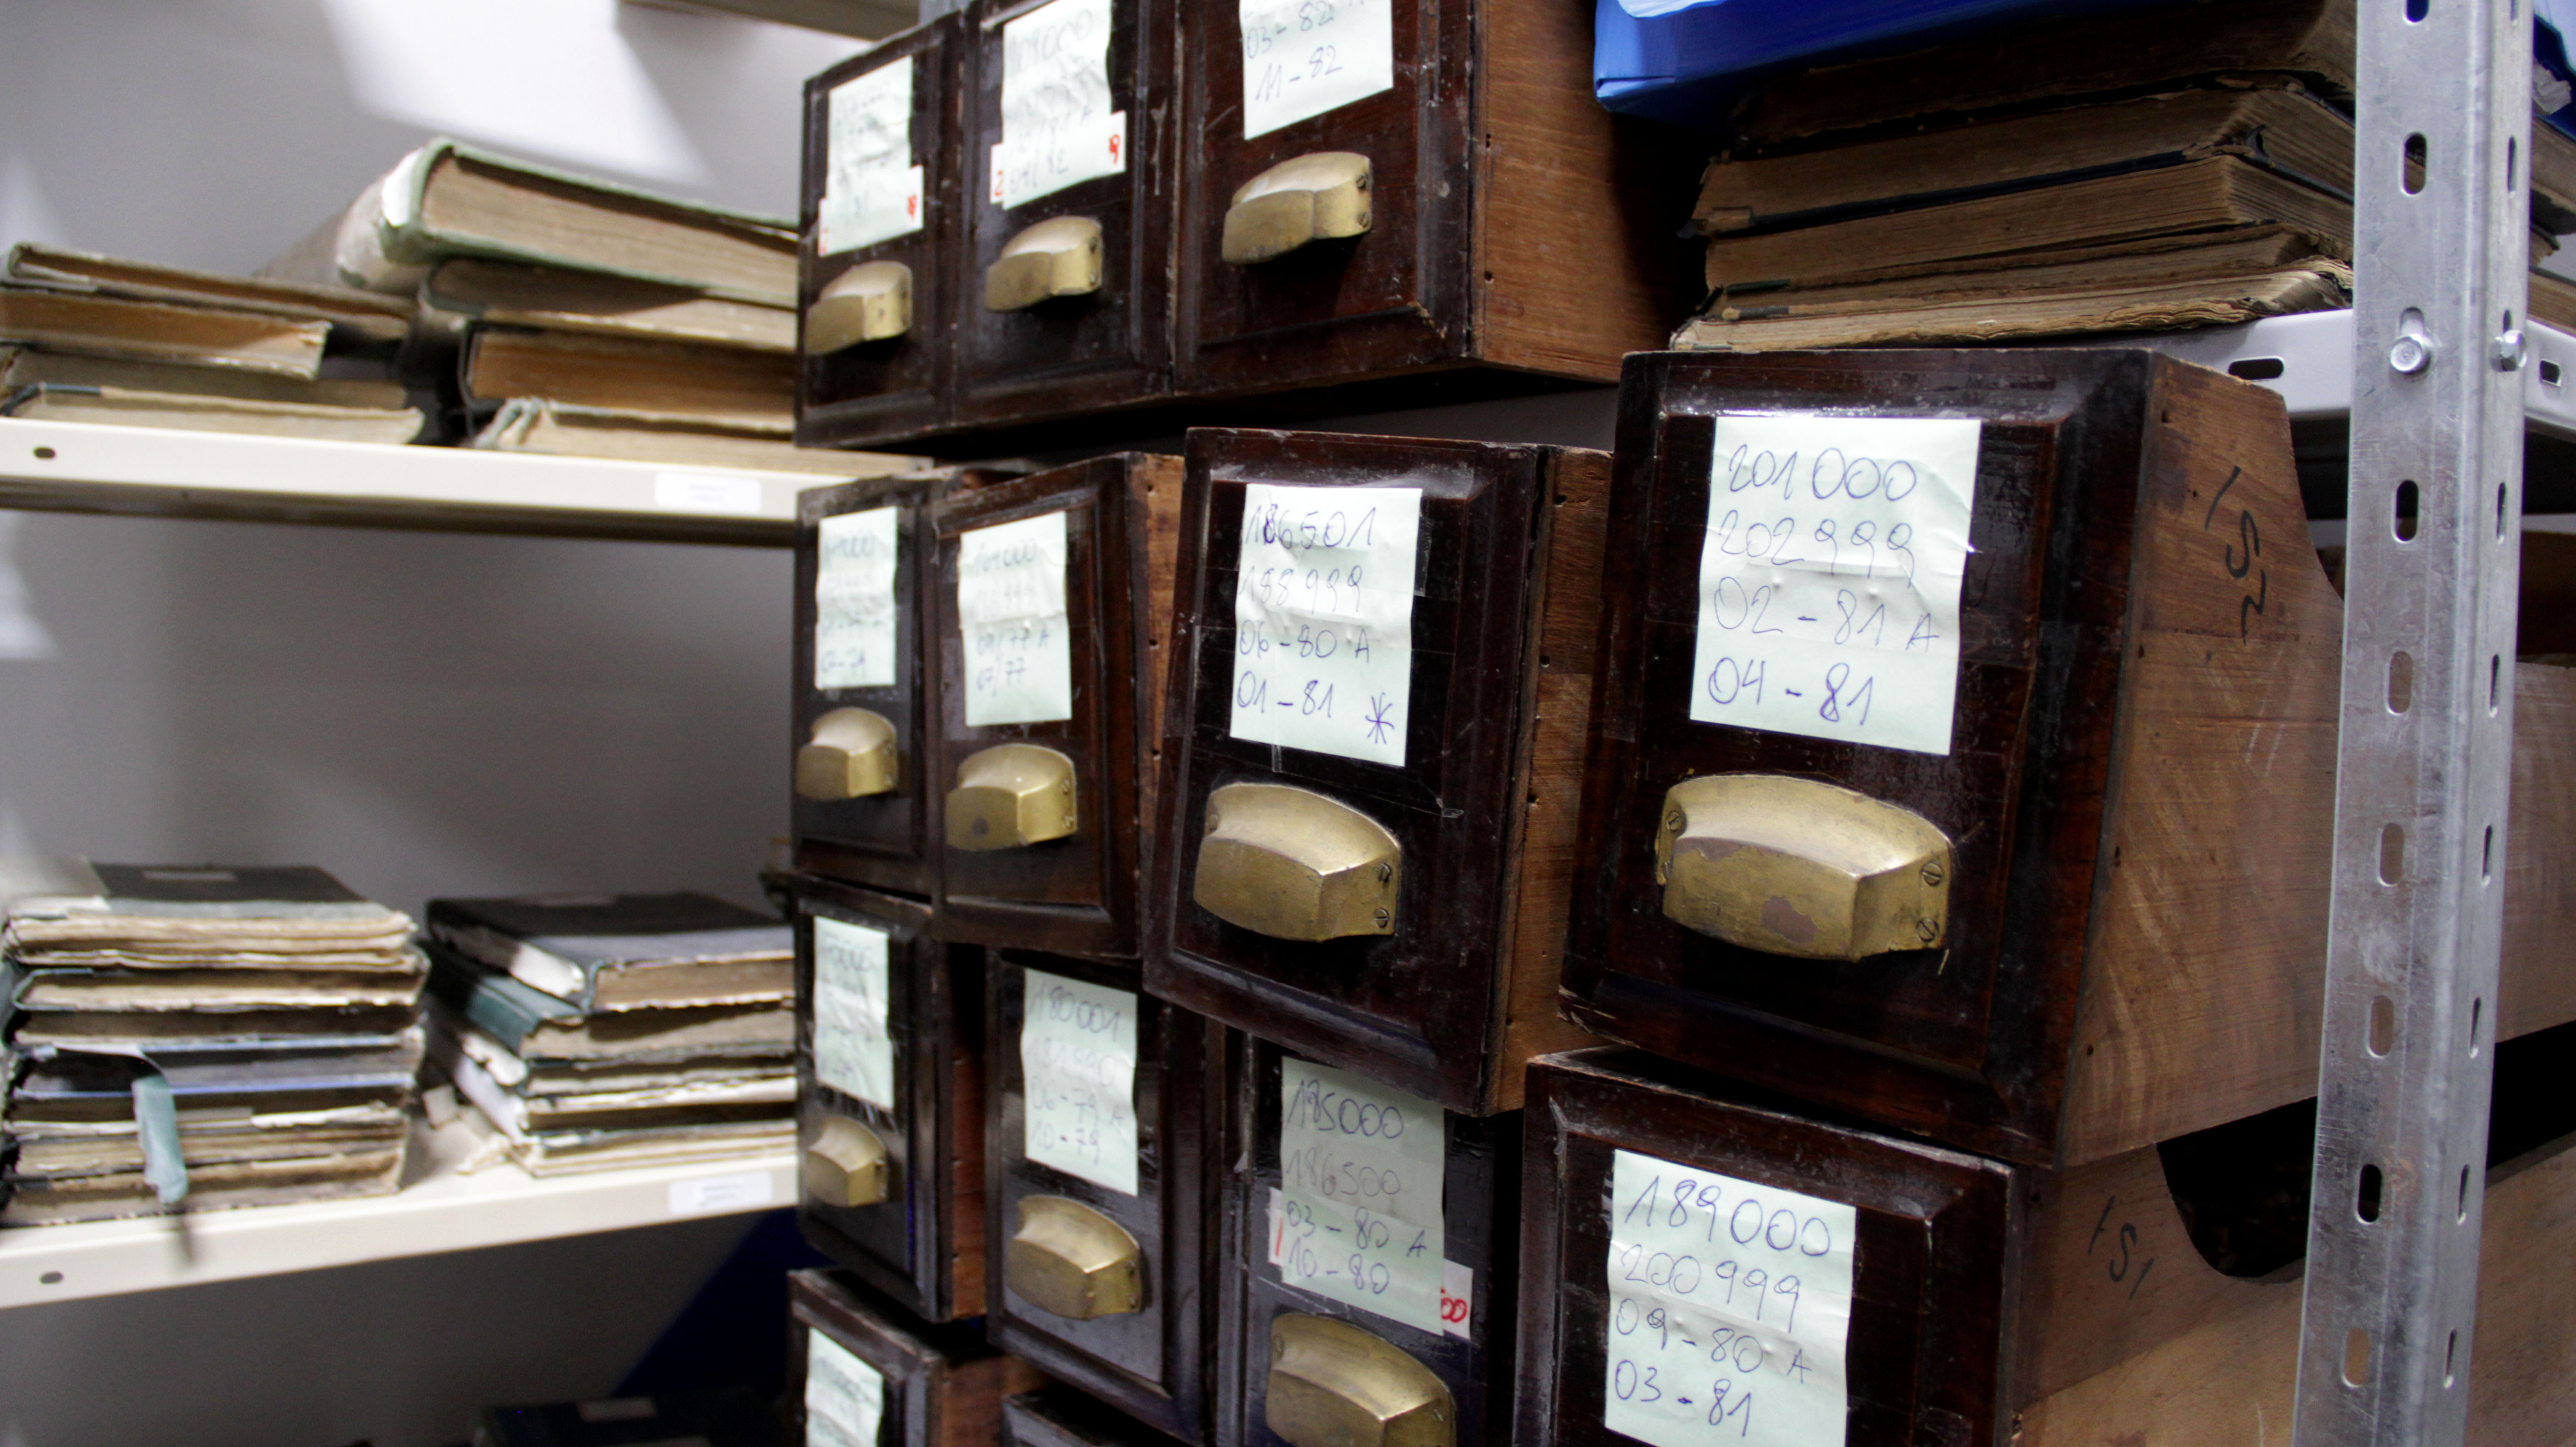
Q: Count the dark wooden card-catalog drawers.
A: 13